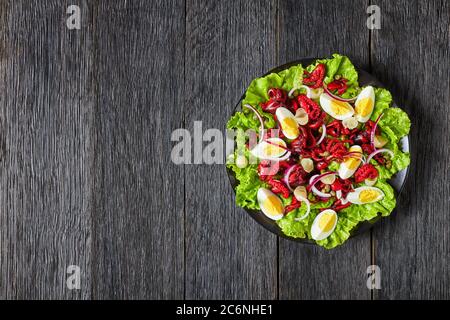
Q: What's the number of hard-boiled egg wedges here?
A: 8